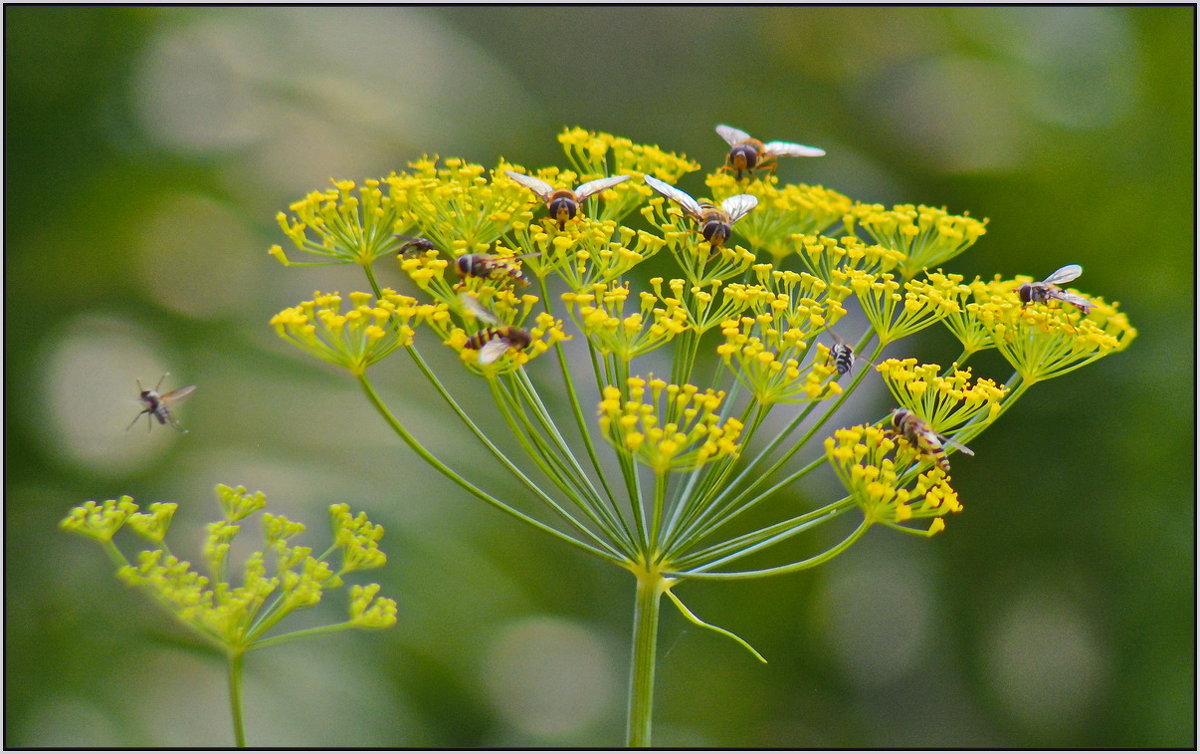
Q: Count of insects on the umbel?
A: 9